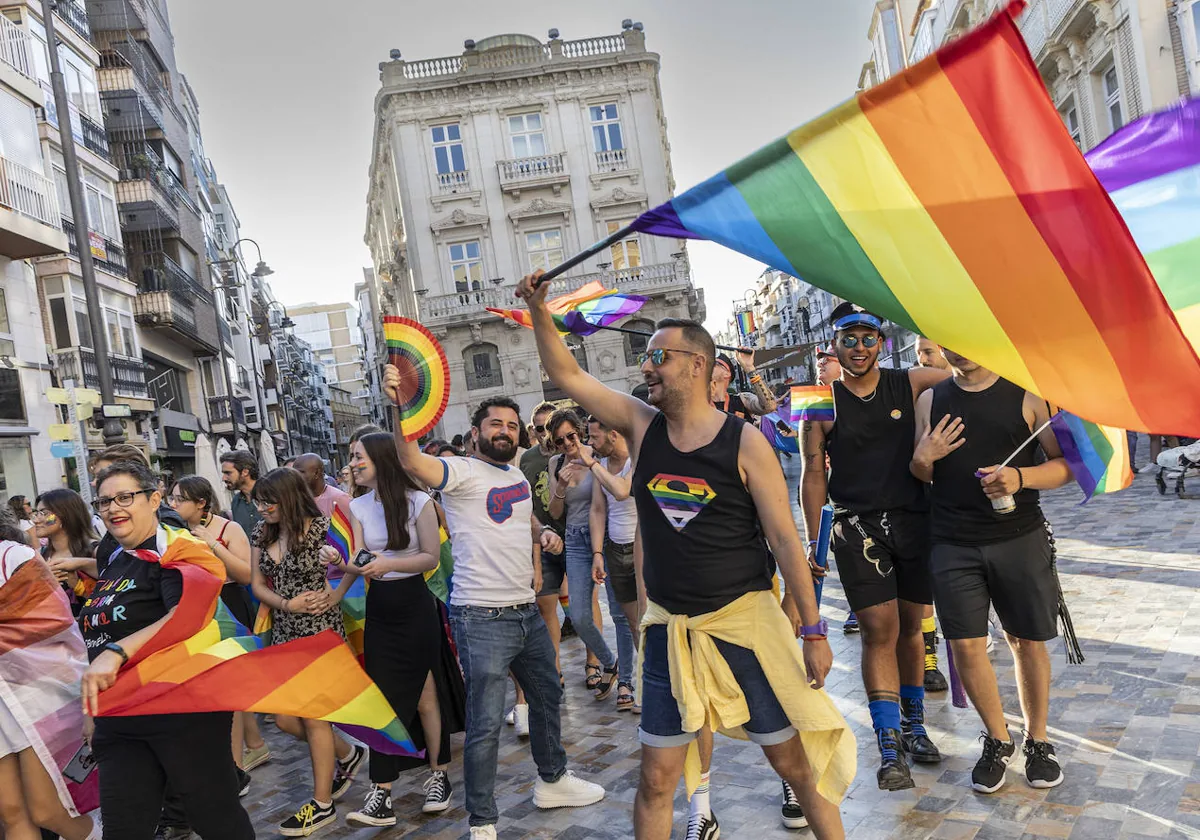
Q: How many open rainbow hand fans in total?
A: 1